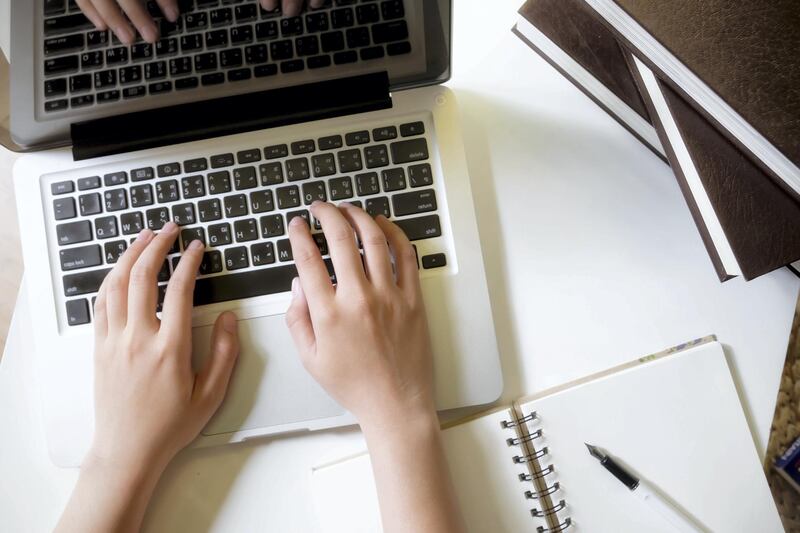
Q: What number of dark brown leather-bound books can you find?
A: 3